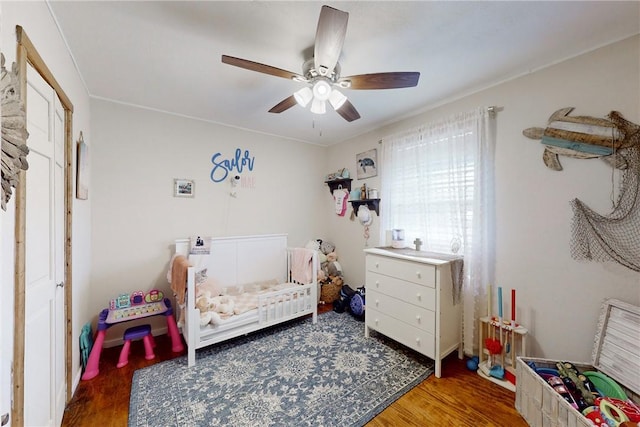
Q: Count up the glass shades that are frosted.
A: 4